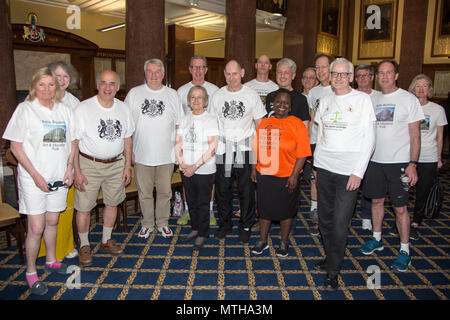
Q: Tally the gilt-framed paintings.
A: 3